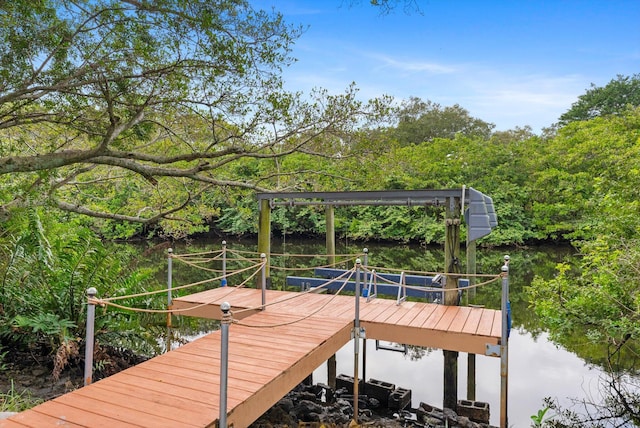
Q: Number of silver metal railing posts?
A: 9